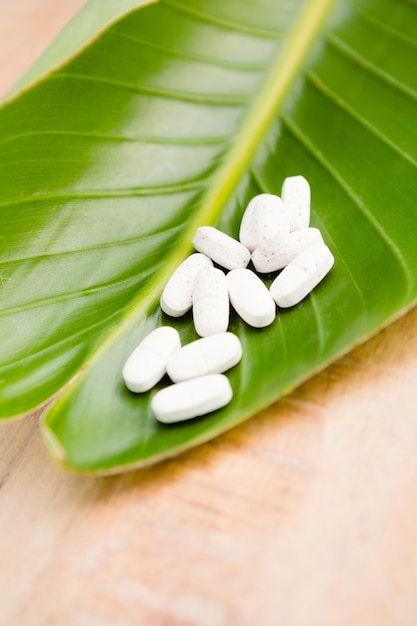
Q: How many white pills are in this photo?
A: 12